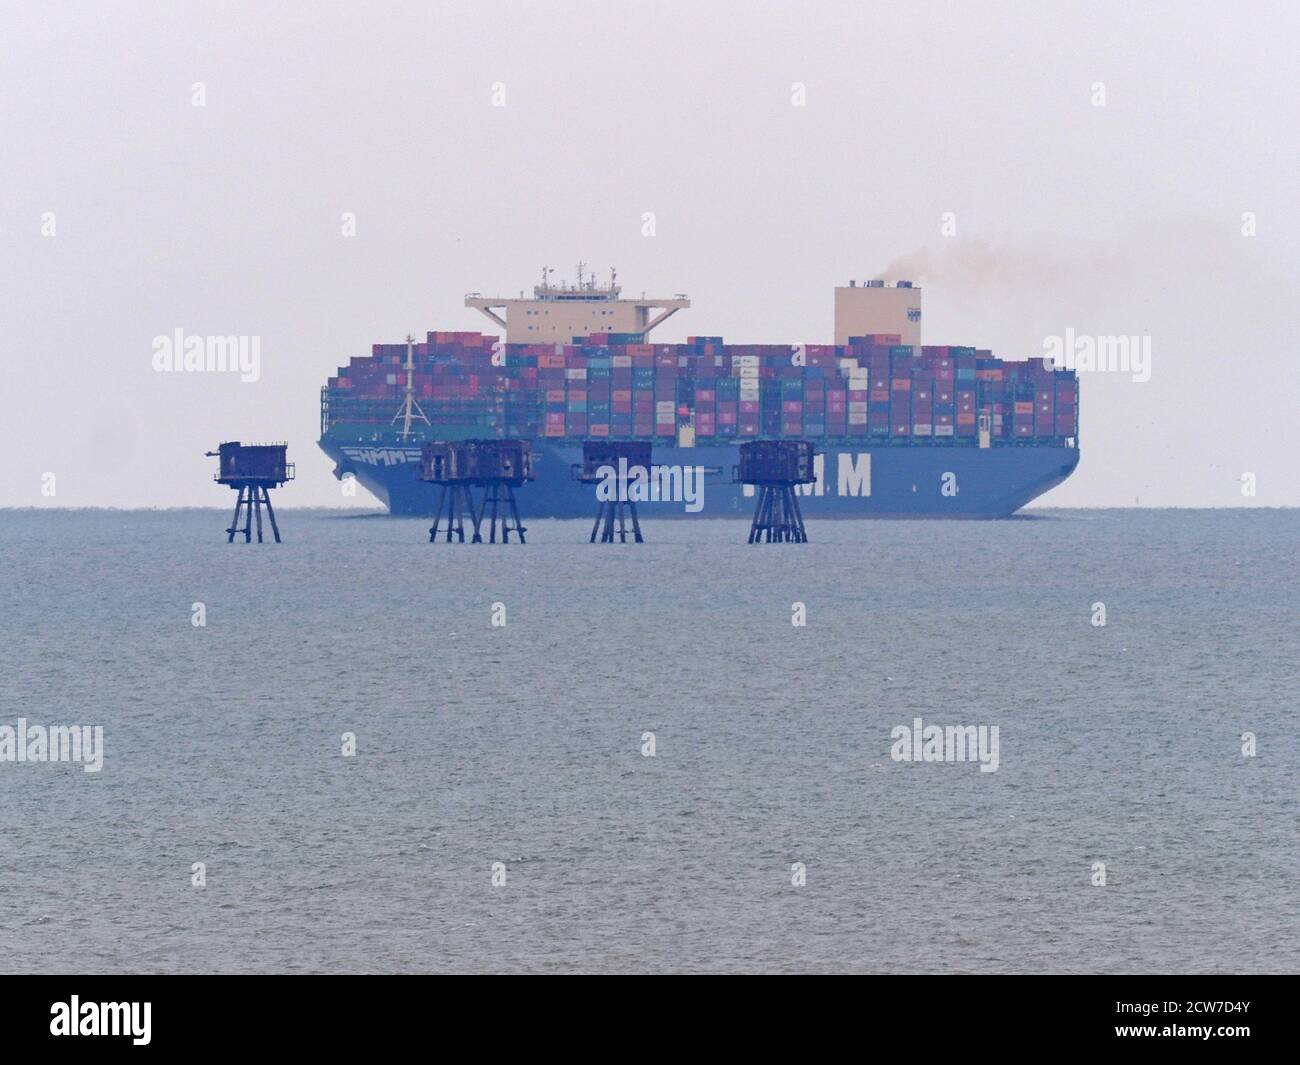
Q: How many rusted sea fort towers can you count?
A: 5